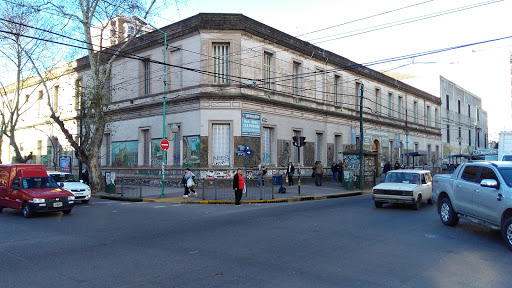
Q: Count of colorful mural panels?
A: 3